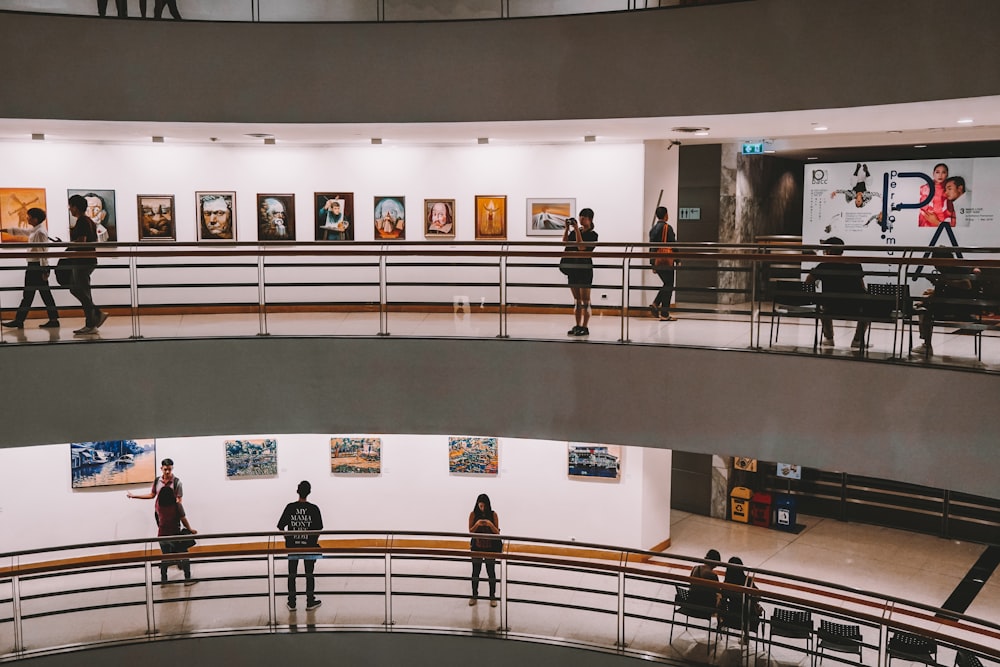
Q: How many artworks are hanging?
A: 15